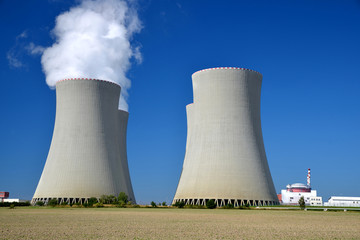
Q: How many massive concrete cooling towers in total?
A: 4